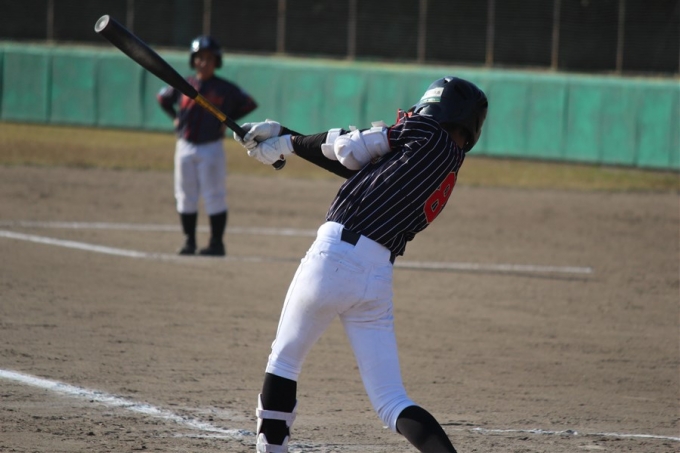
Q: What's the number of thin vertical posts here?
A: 9